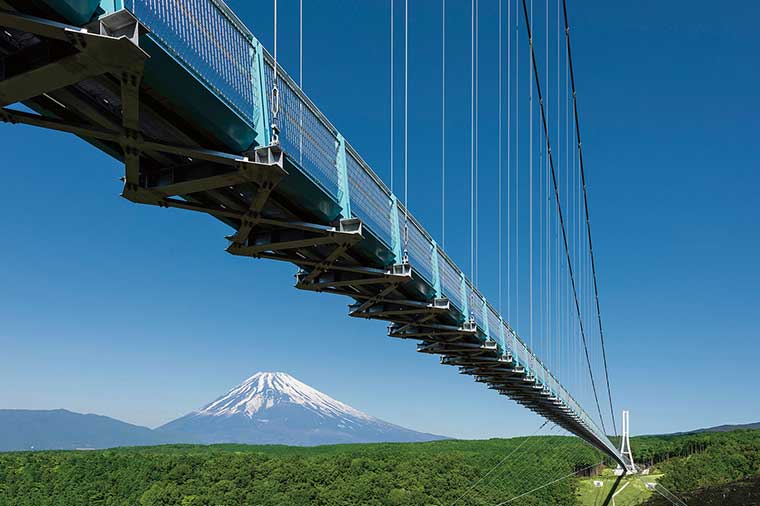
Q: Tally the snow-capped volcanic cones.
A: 1